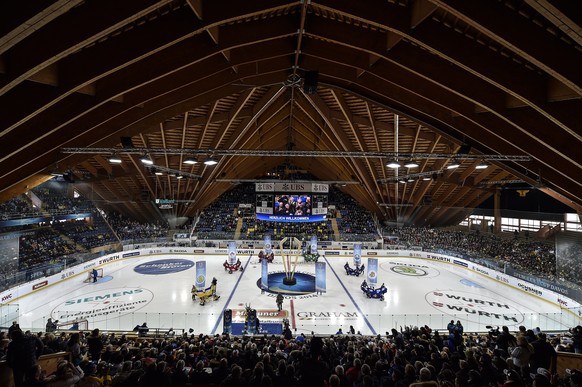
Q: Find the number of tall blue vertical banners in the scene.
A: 8